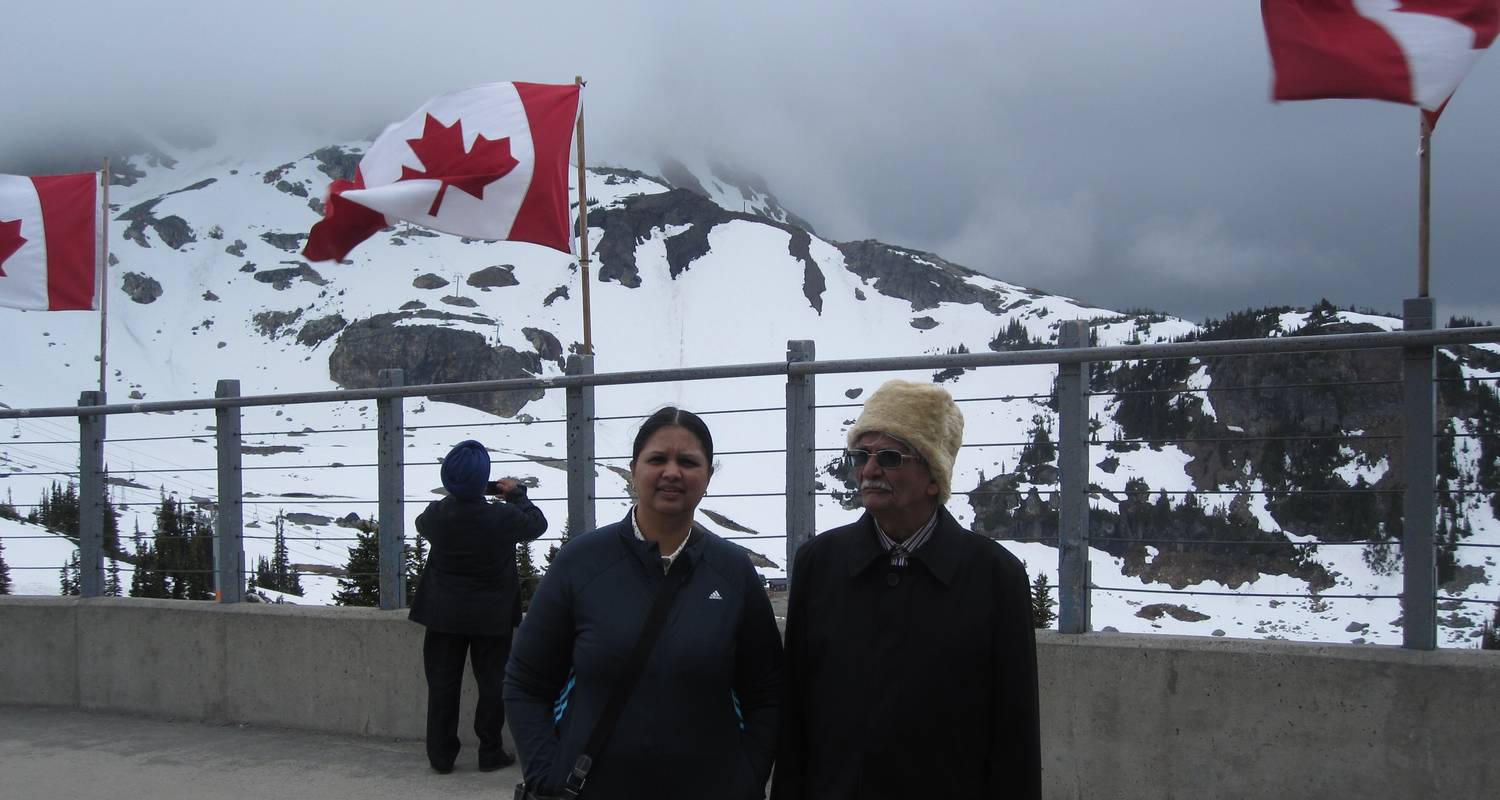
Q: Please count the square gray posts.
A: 7